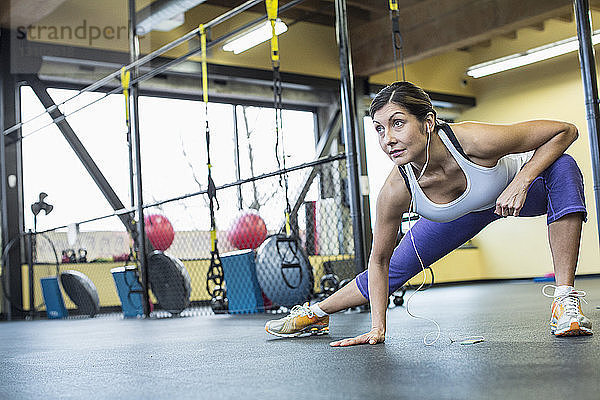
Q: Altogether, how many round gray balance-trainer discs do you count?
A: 3